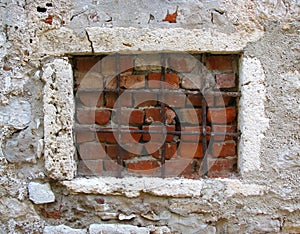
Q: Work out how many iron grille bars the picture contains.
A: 5